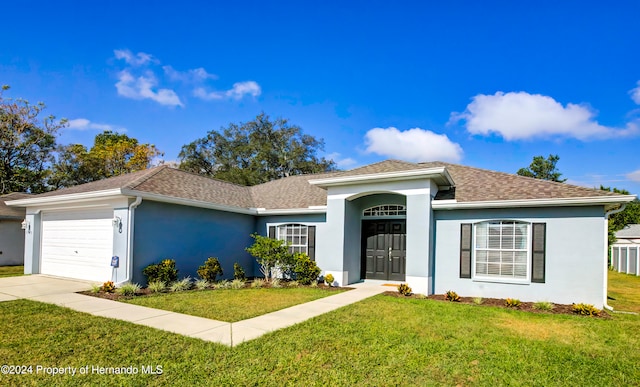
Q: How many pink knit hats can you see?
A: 0